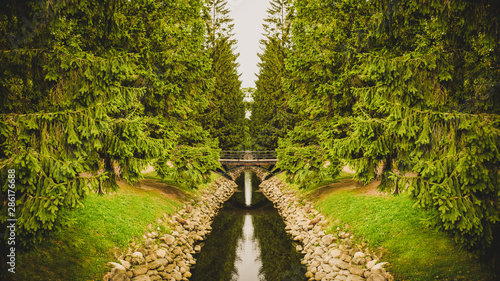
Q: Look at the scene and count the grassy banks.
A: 2